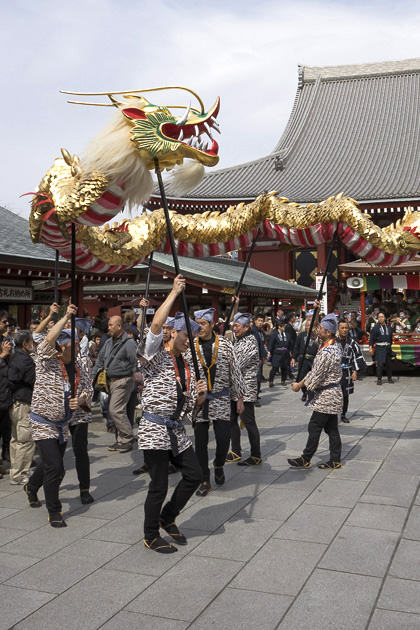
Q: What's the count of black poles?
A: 6